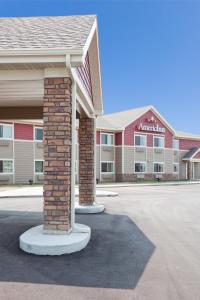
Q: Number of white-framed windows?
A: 12